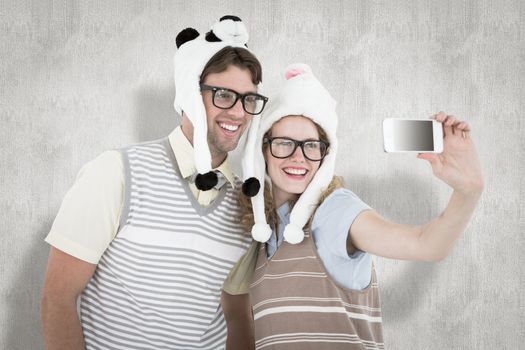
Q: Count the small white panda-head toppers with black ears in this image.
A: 1